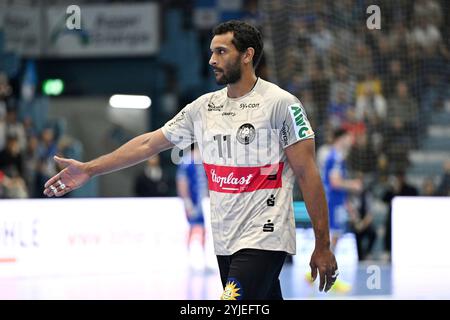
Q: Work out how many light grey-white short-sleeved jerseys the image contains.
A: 1